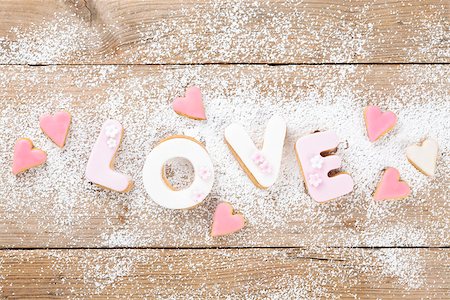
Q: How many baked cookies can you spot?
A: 11